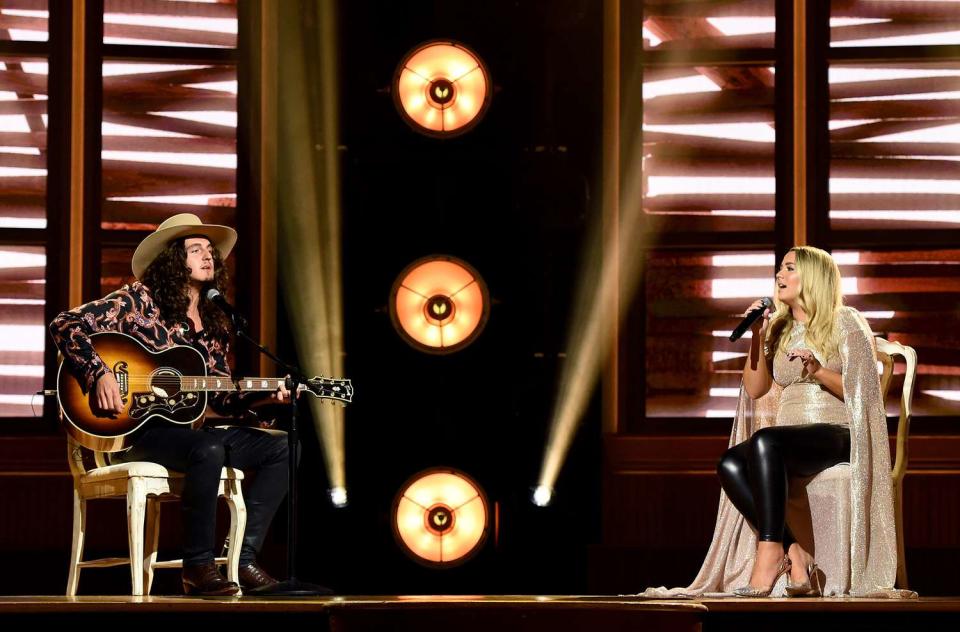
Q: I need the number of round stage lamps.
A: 3